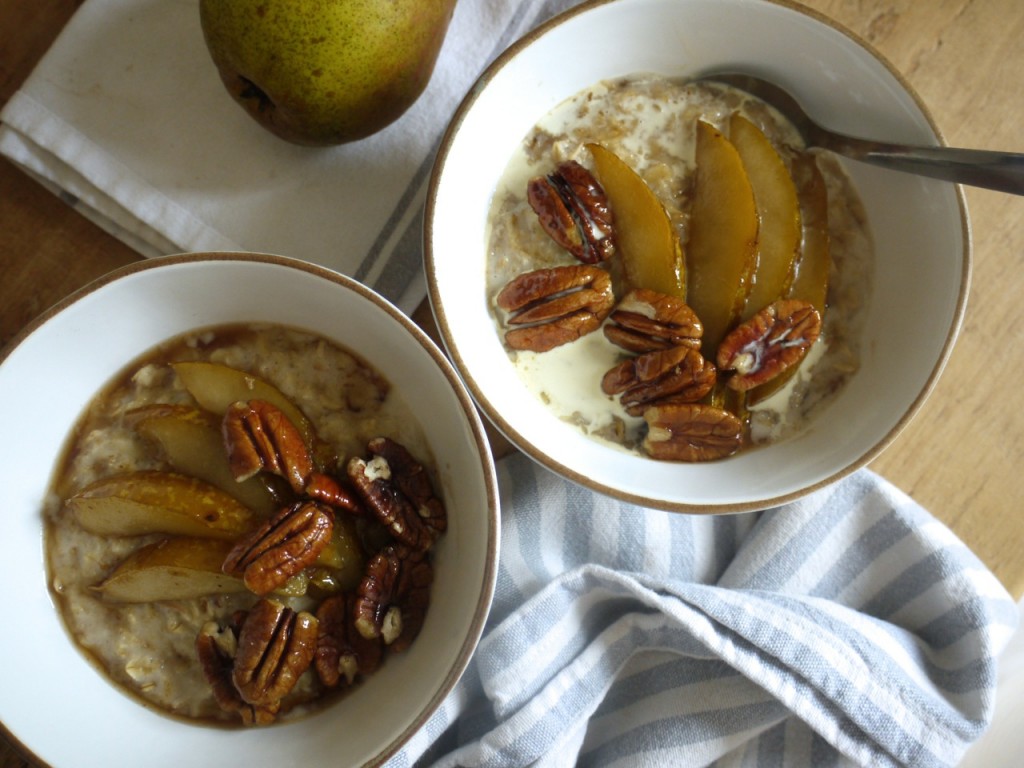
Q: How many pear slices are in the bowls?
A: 8